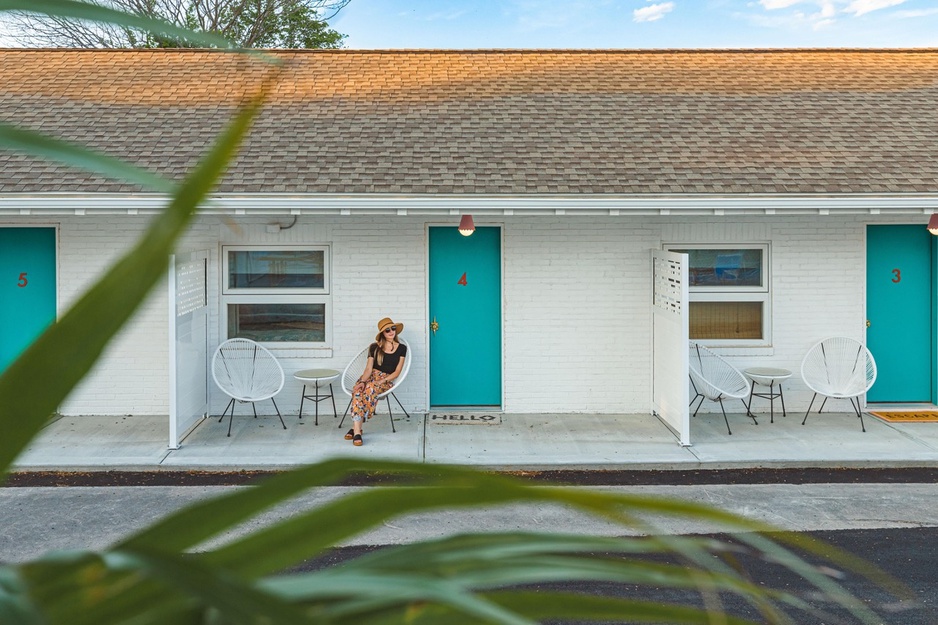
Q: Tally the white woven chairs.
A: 4